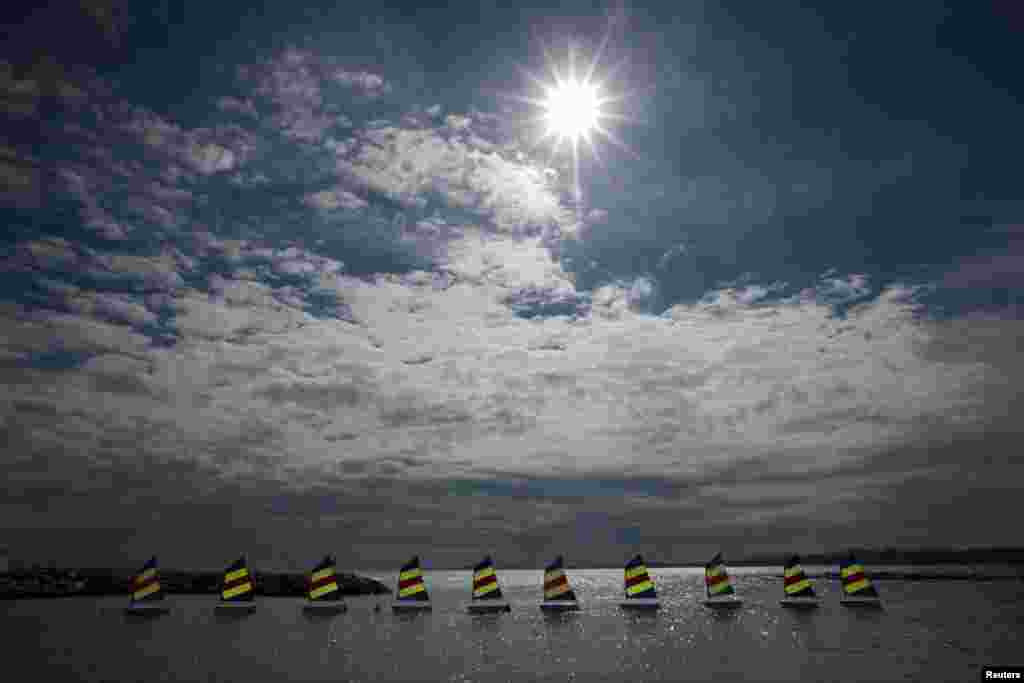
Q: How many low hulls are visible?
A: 10